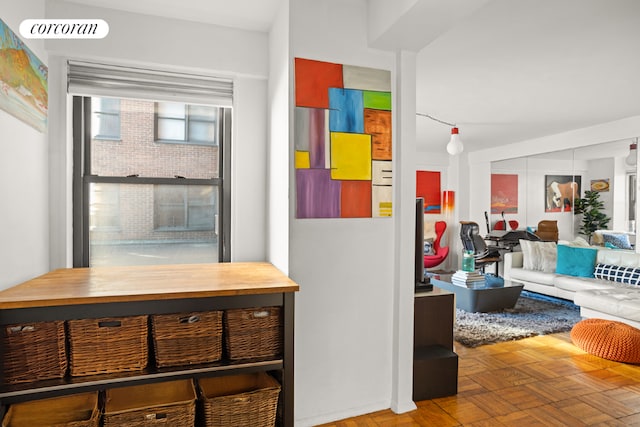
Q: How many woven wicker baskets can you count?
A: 7